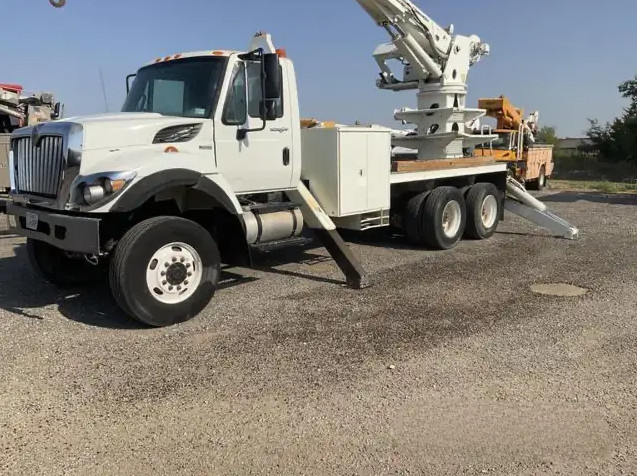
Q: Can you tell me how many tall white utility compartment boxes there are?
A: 1